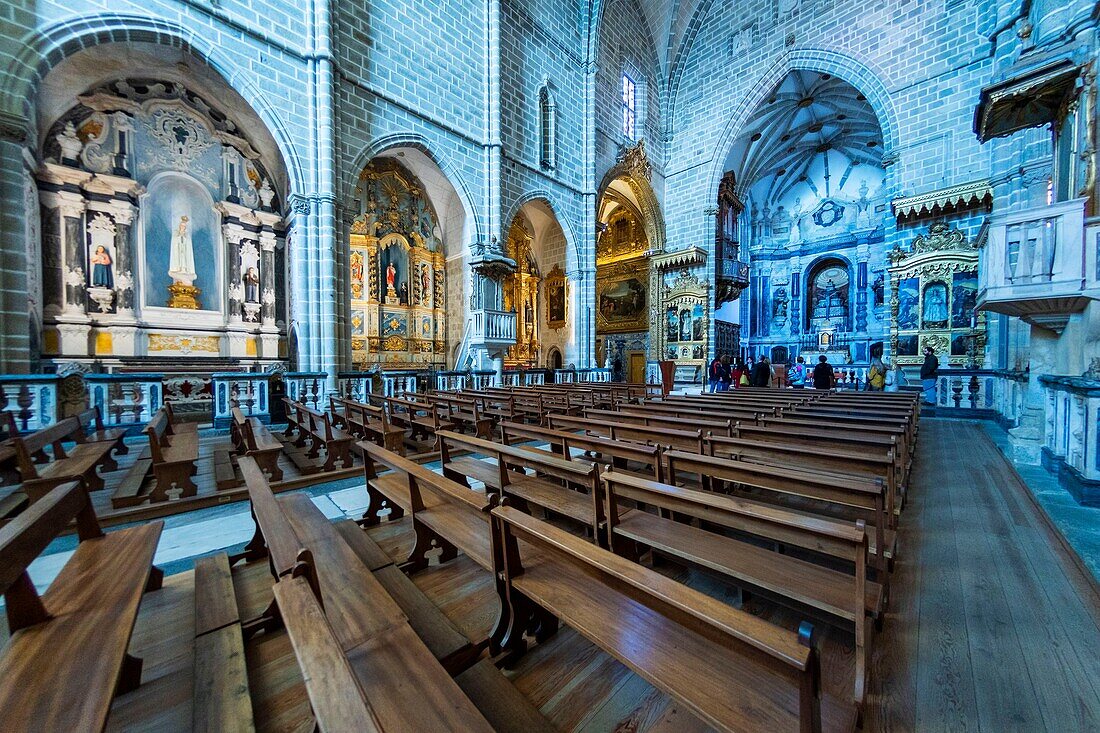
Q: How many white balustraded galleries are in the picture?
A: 2